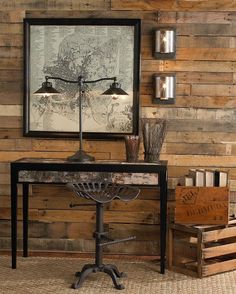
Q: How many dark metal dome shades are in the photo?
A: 2